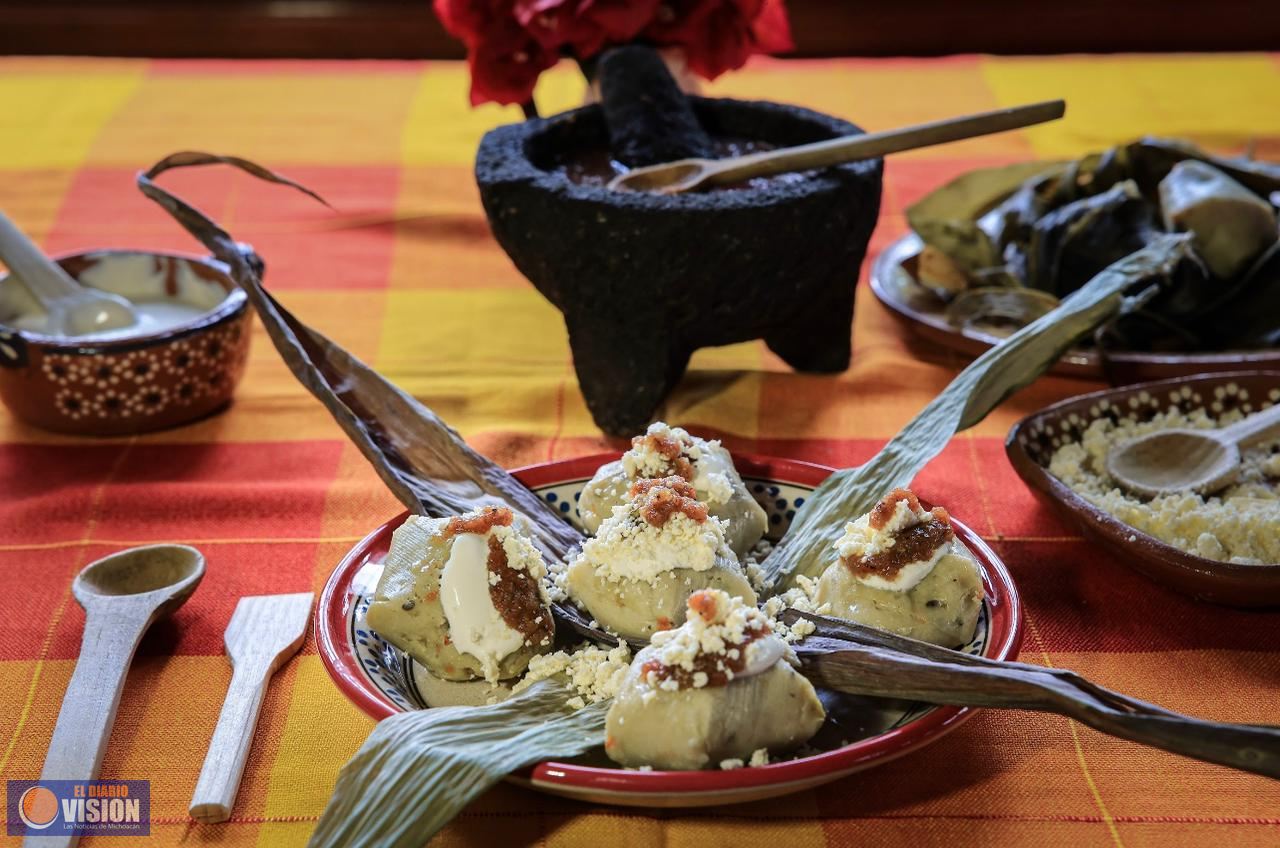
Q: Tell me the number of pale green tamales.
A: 5